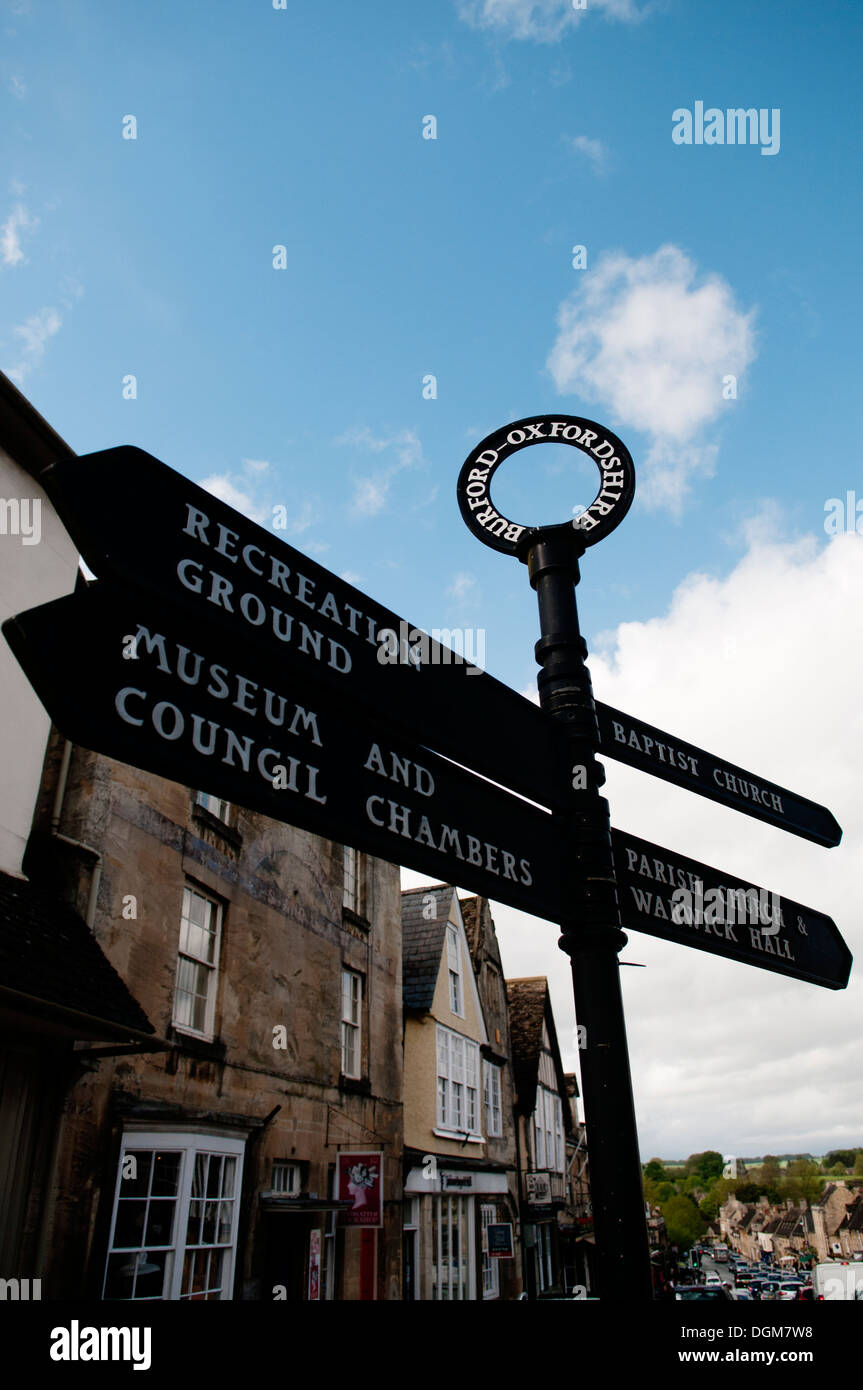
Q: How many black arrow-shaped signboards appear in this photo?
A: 4